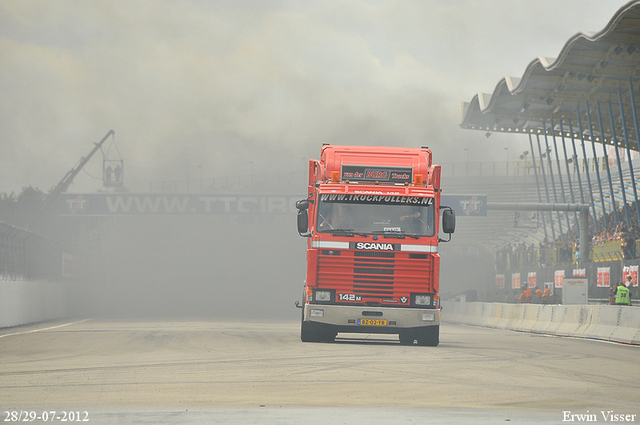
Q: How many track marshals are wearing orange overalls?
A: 4